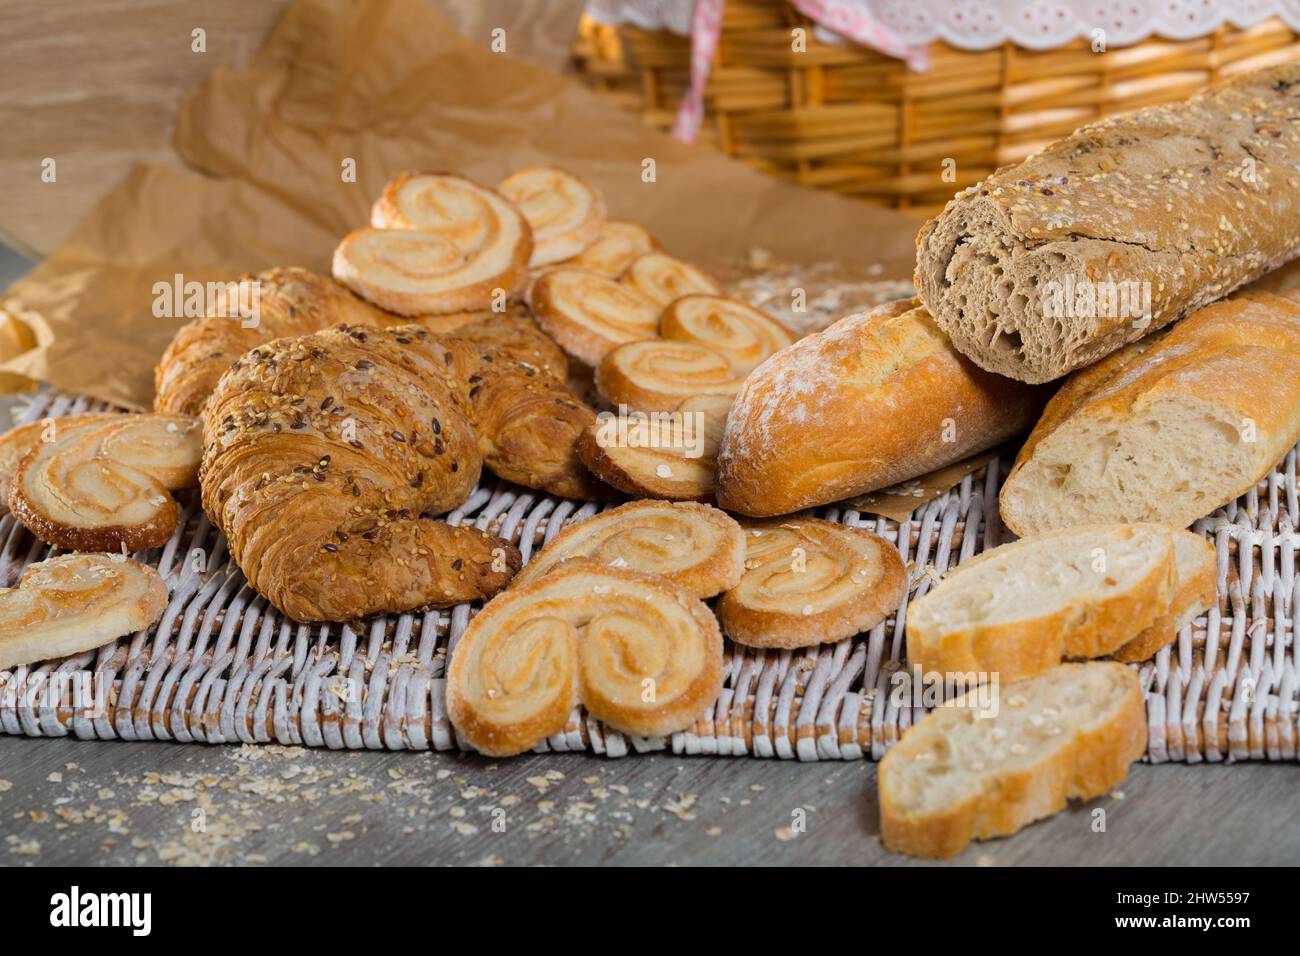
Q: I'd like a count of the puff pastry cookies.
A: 12